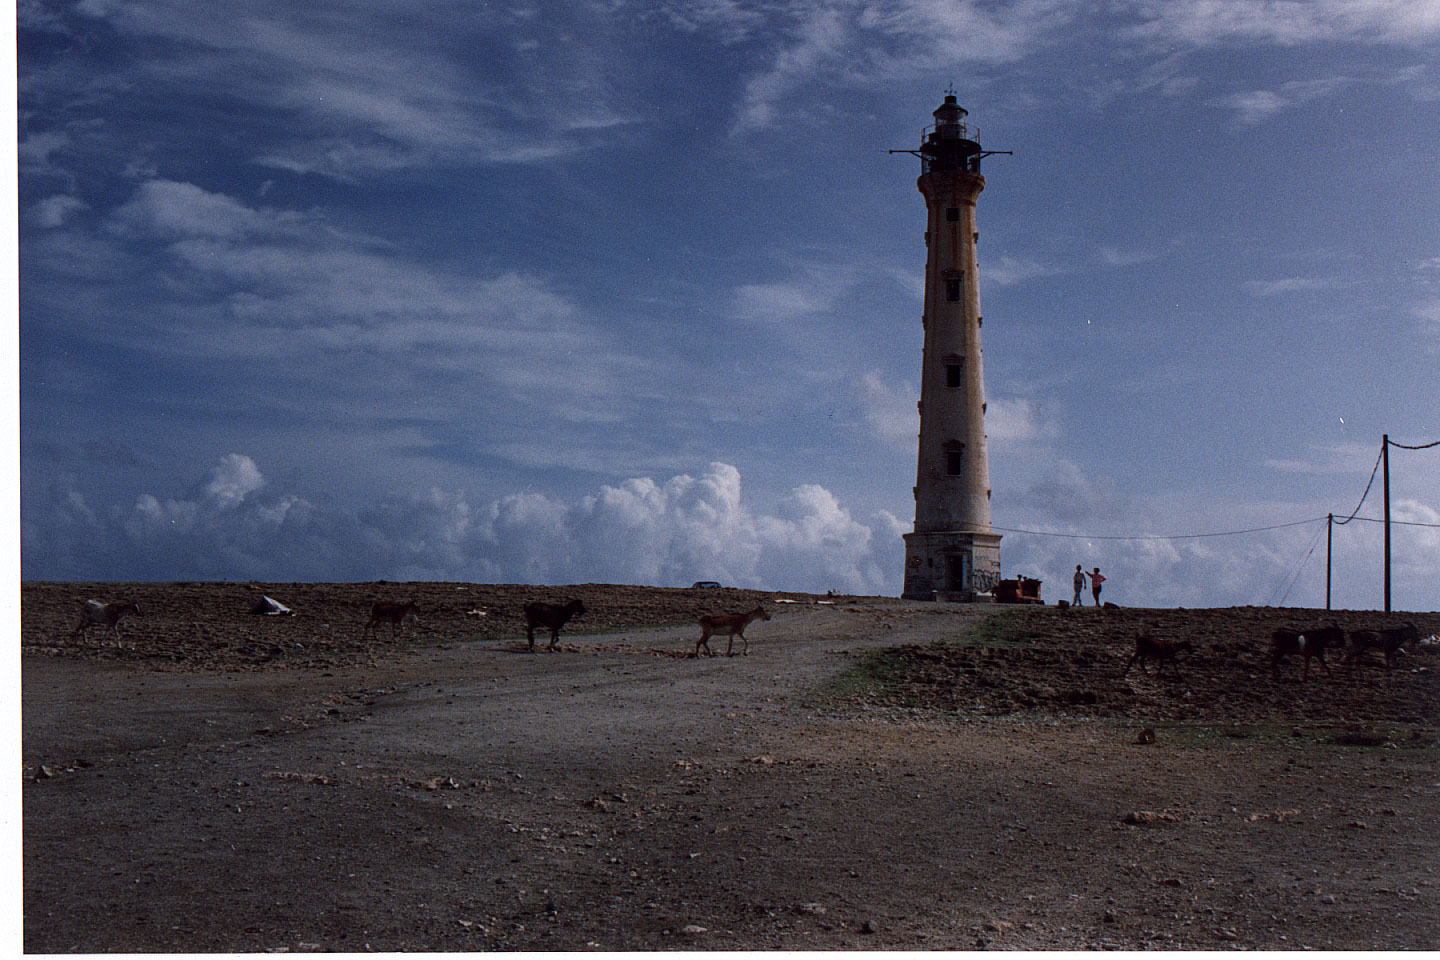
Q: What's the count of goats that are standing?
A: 7